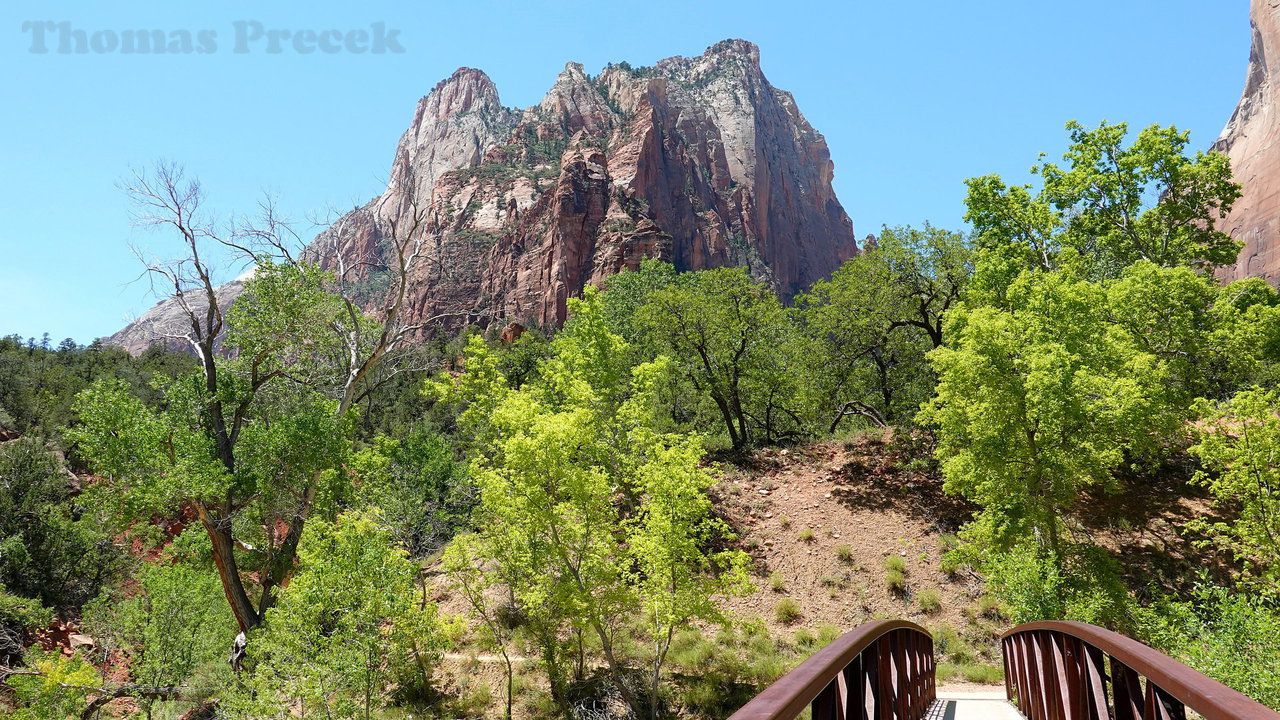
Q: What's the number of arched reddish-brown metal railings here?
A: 2